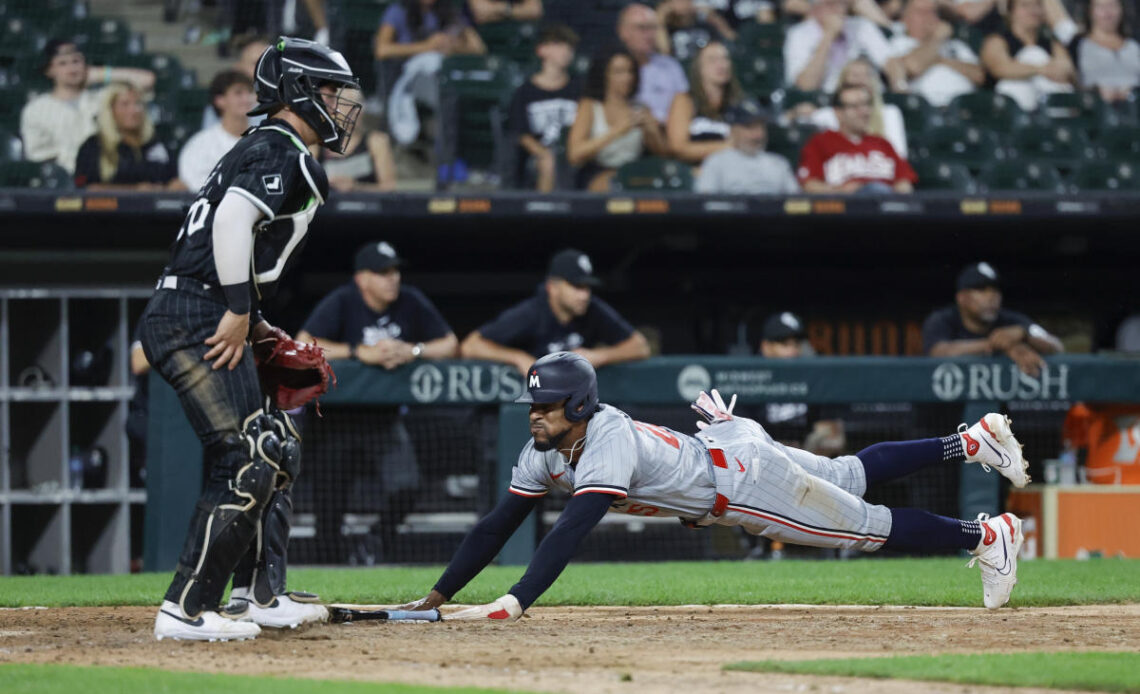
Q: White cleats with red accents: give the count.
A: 2